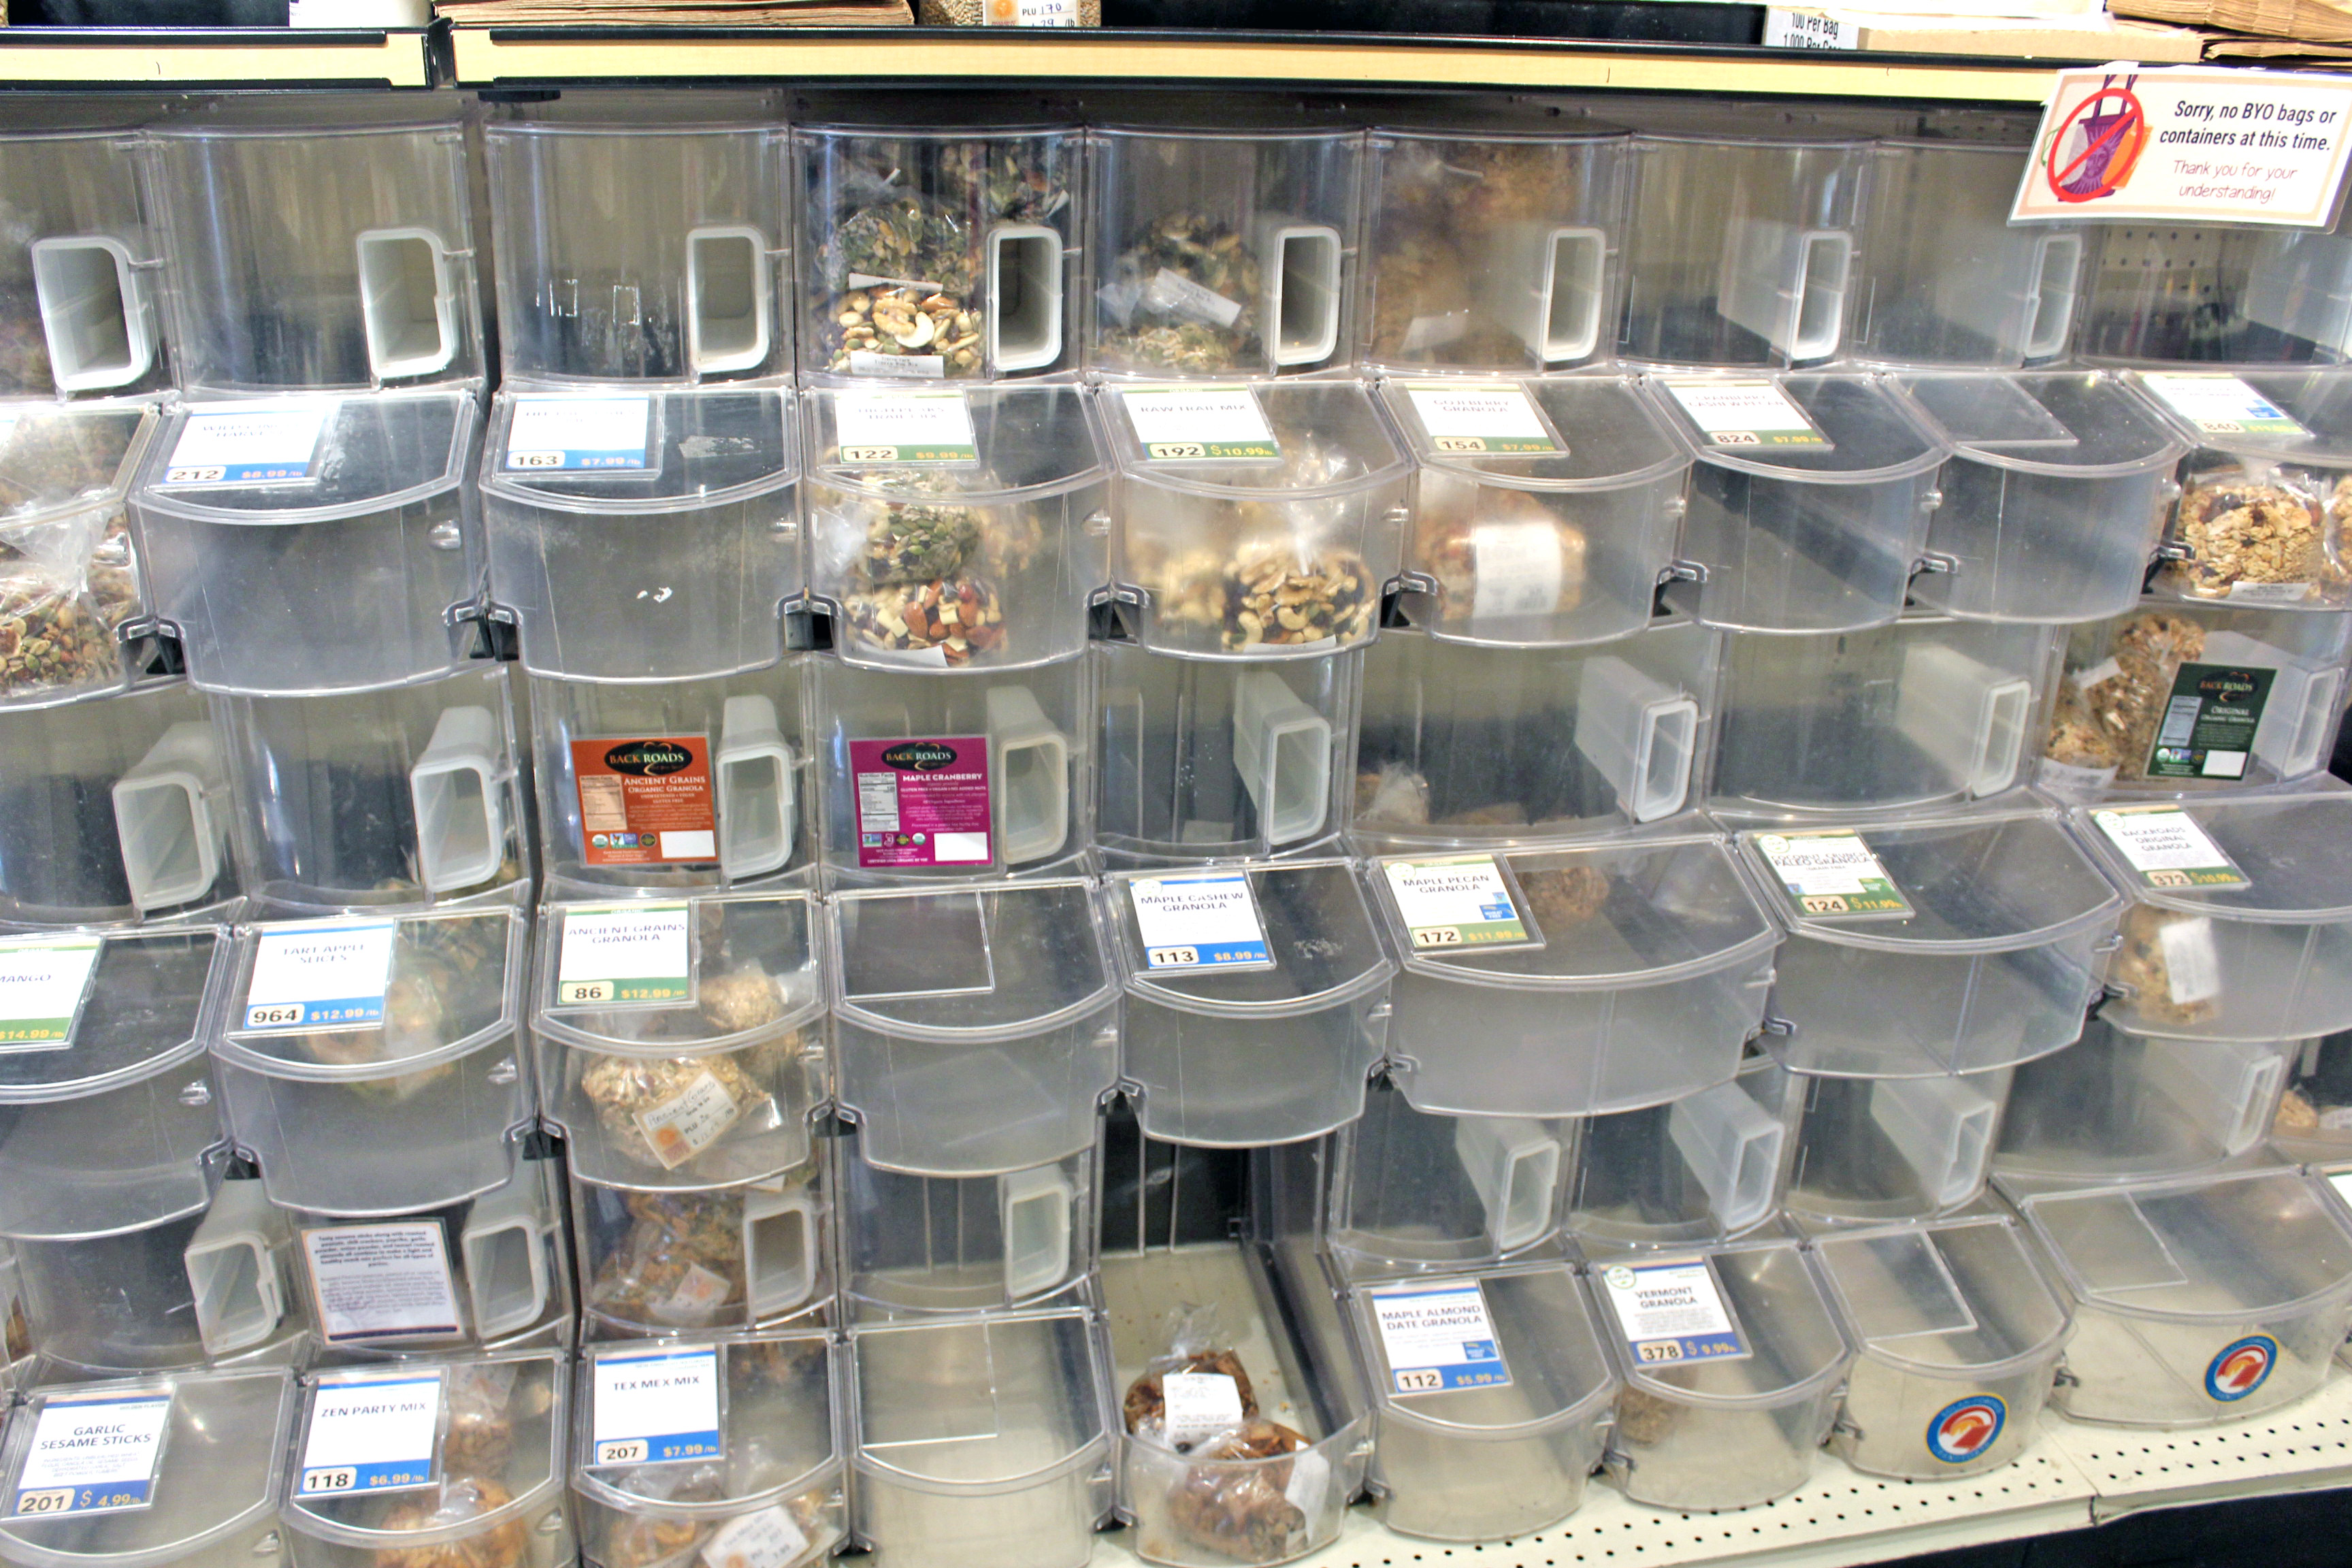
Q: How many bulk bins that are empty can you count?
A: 13